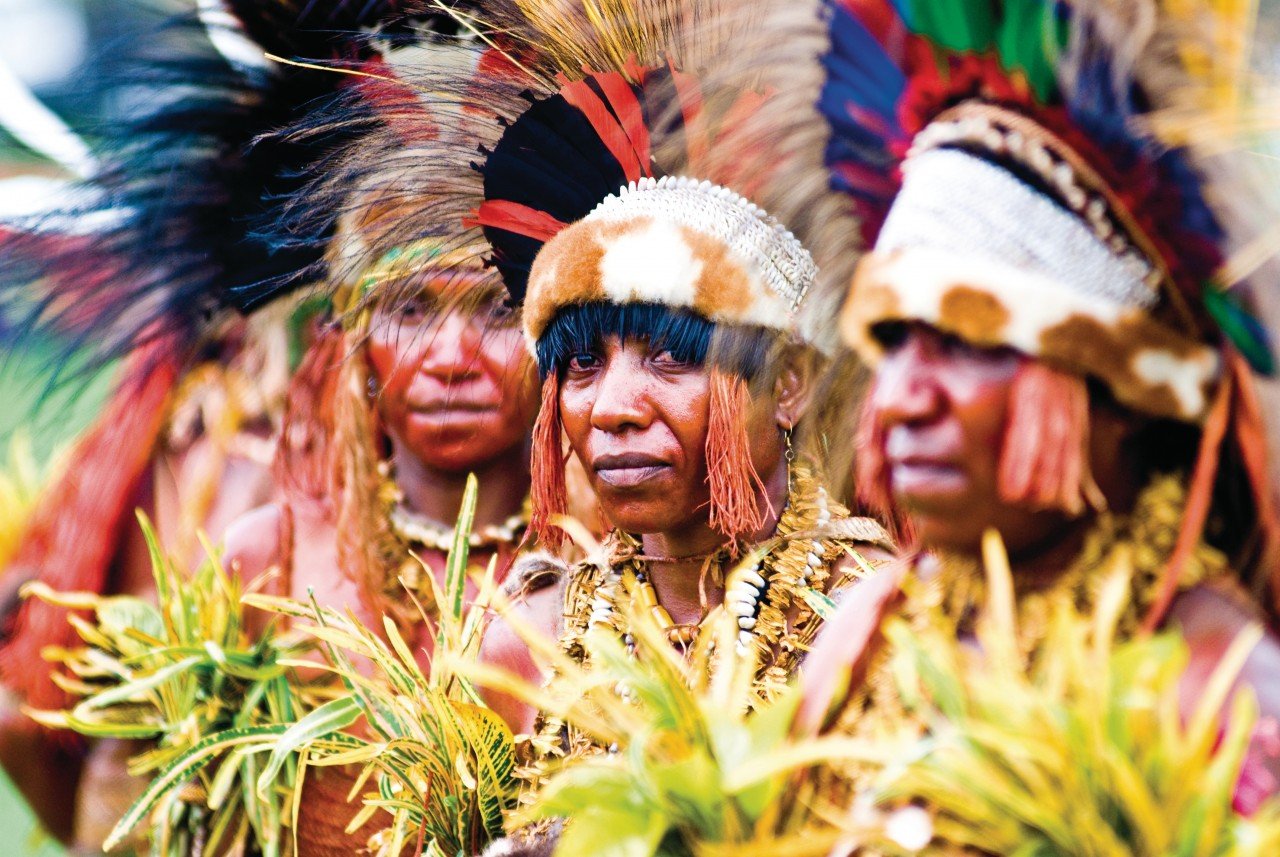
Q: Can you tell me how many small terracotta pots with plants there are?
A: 0